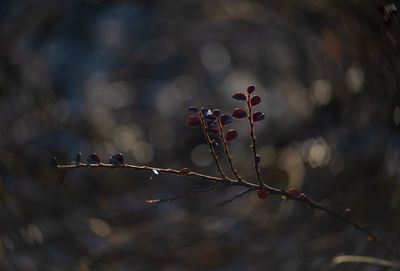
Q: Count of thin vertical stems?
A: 3